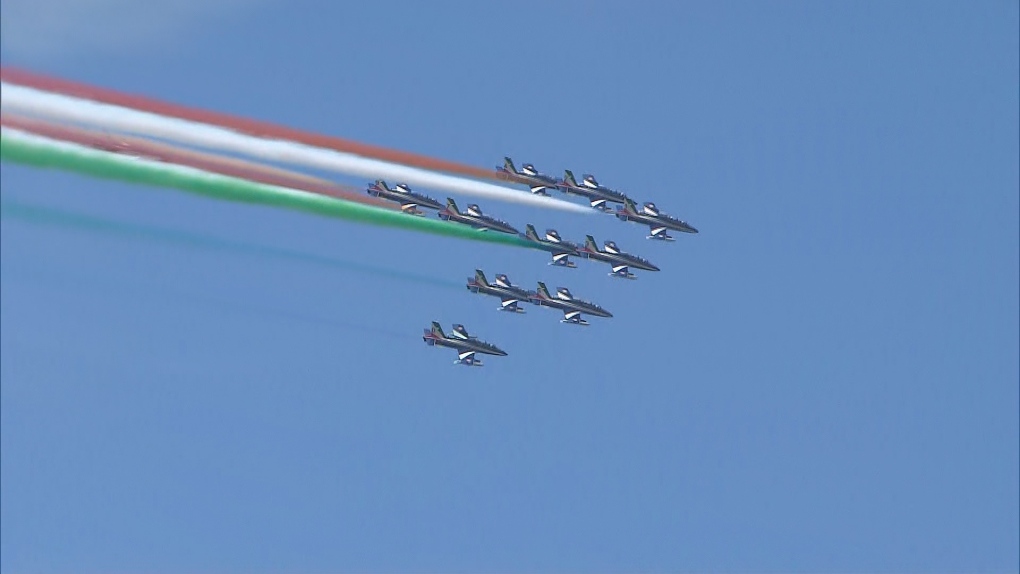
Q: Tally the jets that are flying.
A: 10